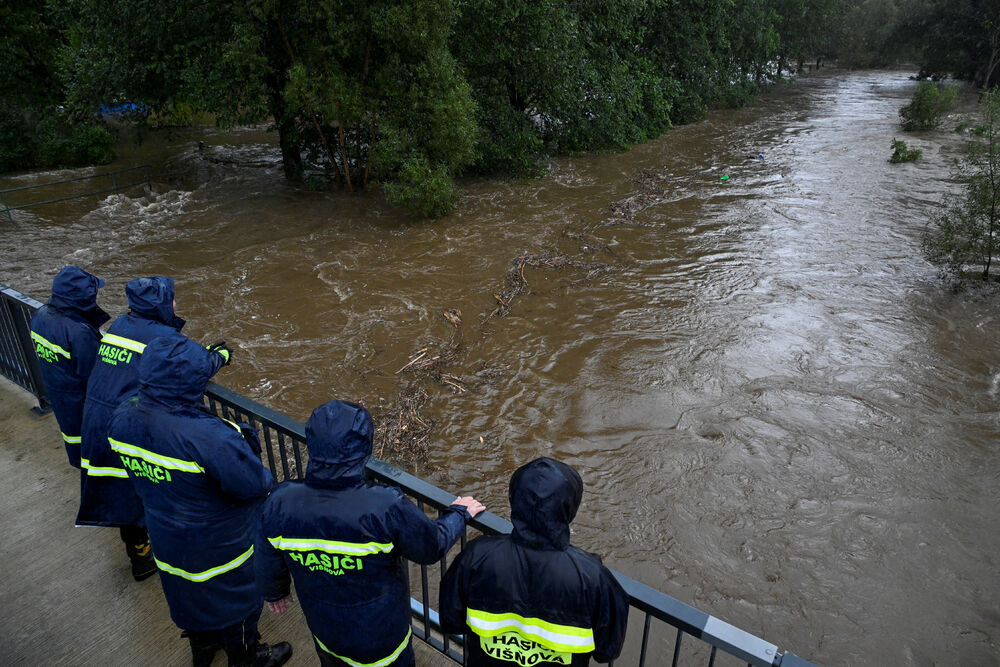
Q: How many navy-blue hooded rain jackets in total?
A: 5